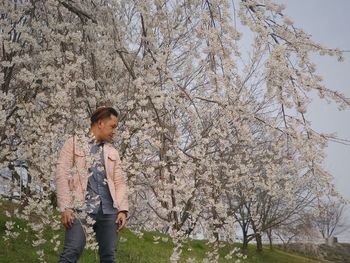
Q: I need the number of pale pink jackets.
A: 1